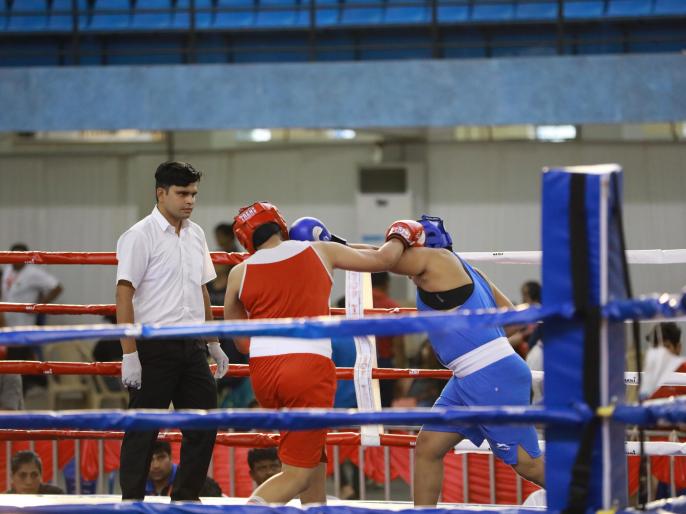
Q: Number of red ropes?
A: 4